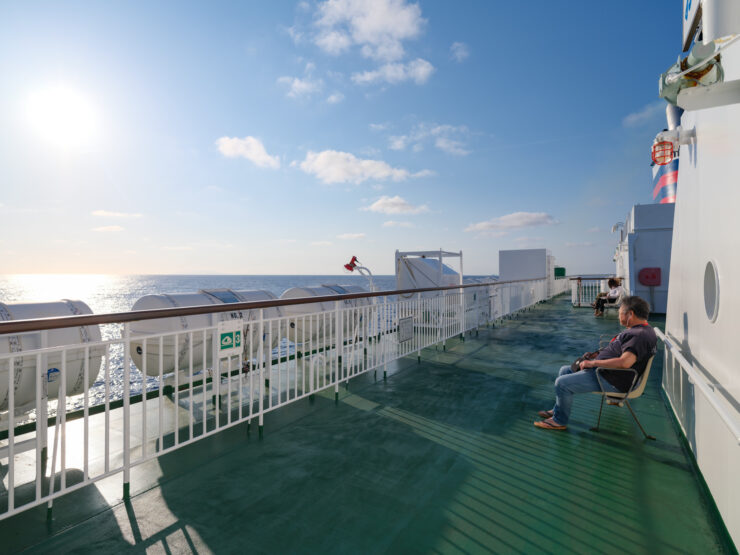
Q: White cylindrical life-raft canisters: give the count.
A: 3